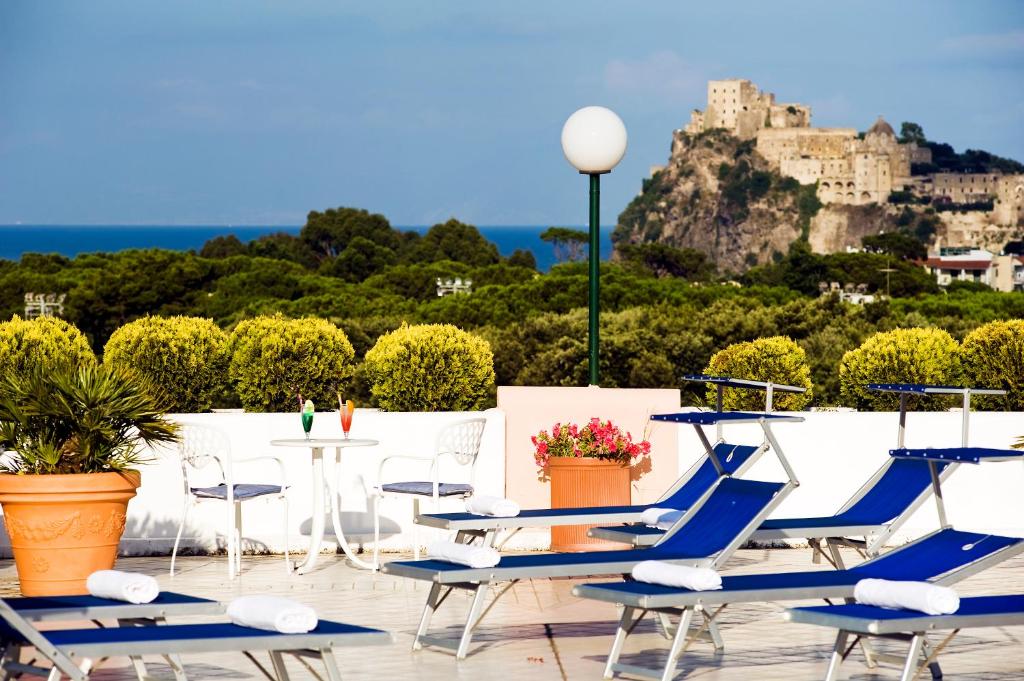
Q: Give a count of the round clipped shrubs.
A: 7